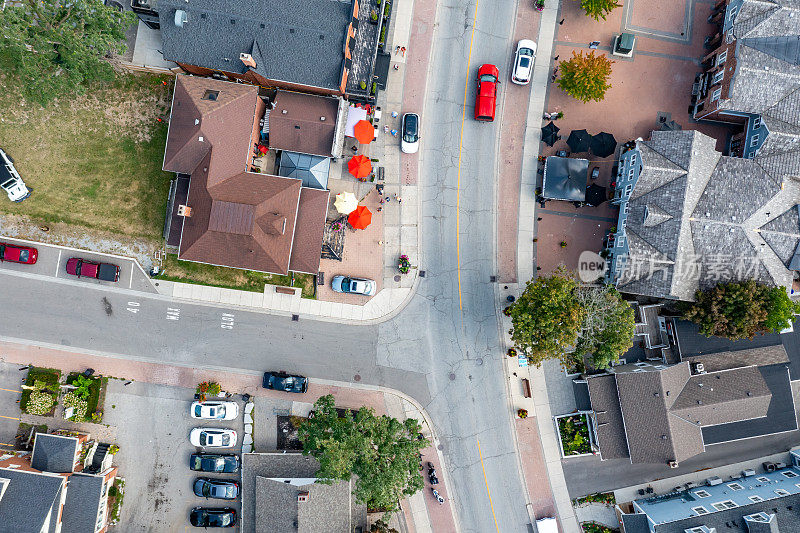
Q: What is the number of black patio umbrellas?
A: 4